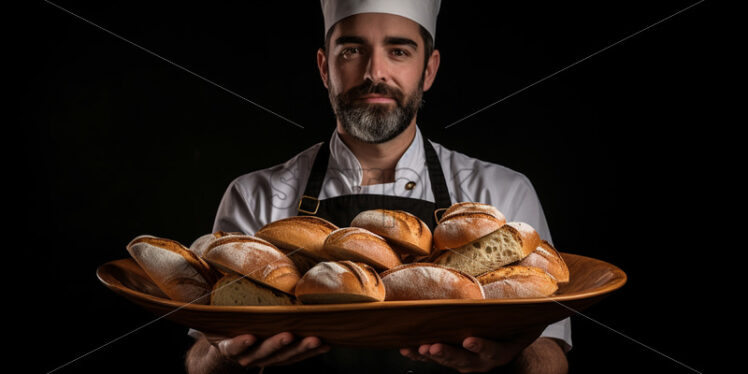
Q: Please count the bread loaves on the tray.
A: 13